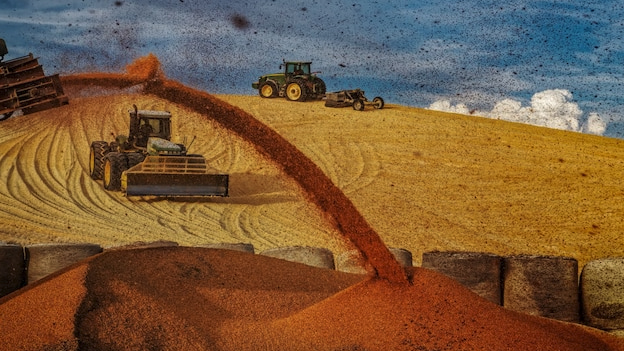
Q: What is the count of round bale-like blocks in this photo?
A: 9